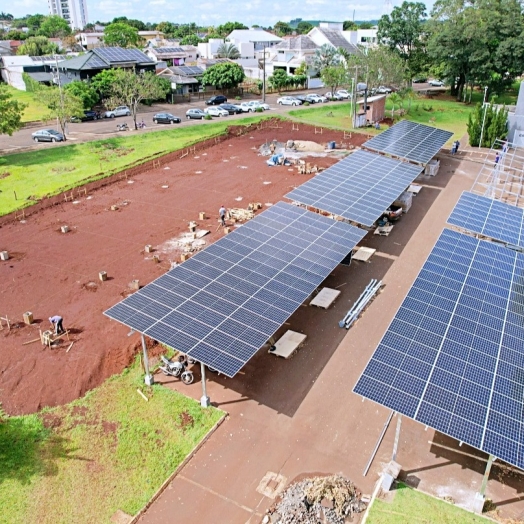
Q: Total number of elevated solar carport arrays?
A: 5